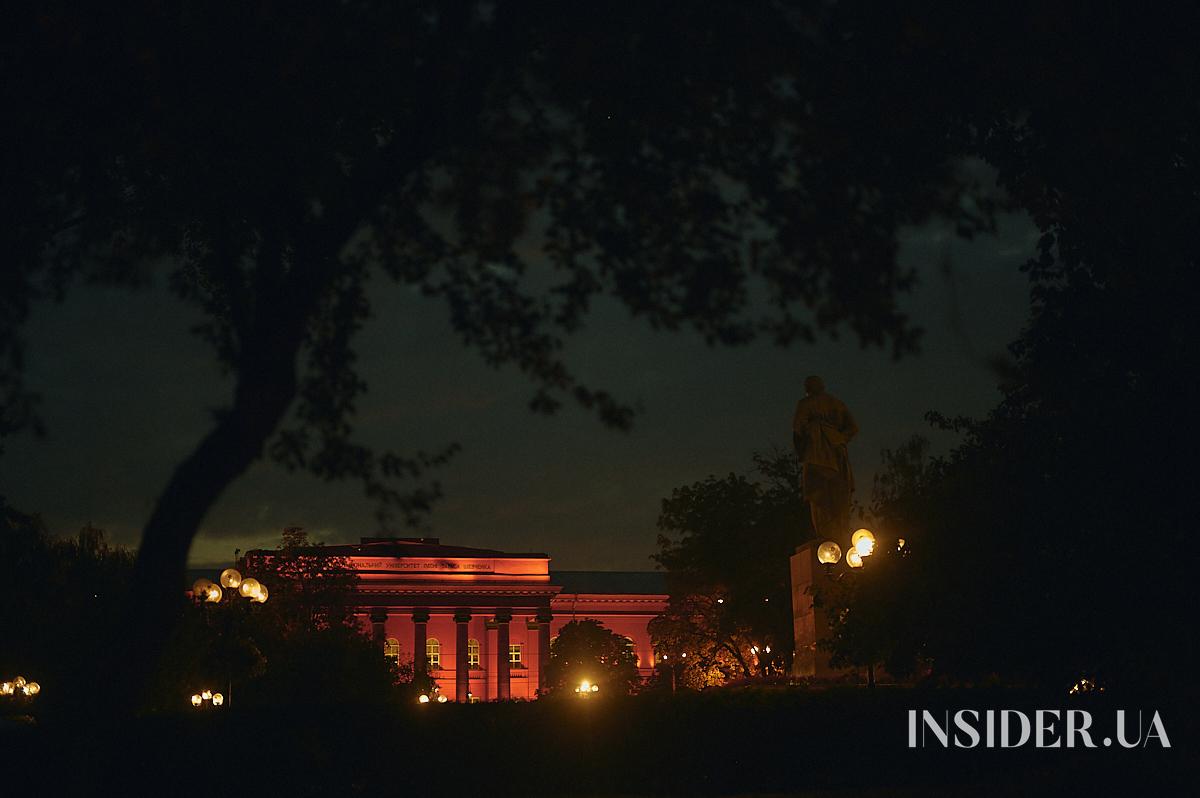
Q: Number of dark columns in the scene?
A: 5